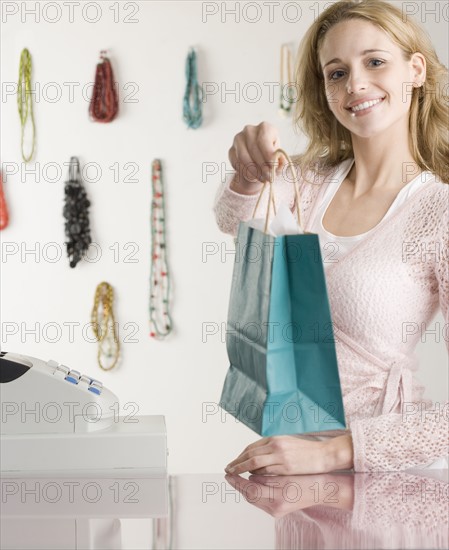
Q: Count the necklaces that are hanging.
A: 8